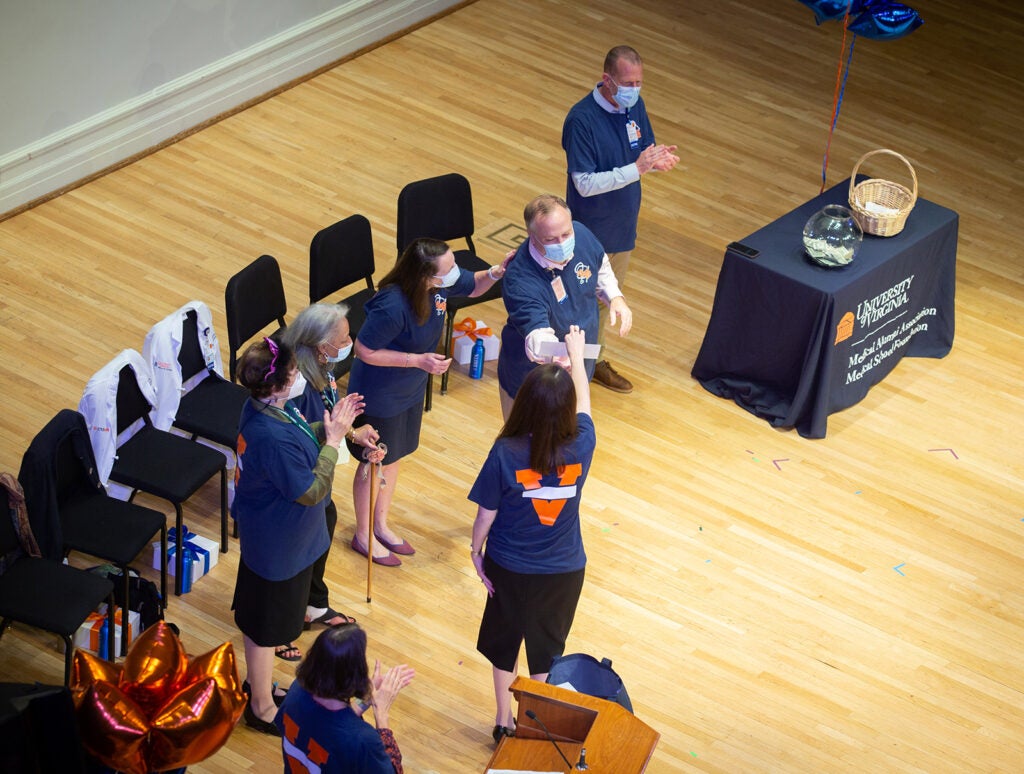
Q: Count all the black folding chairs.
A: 7